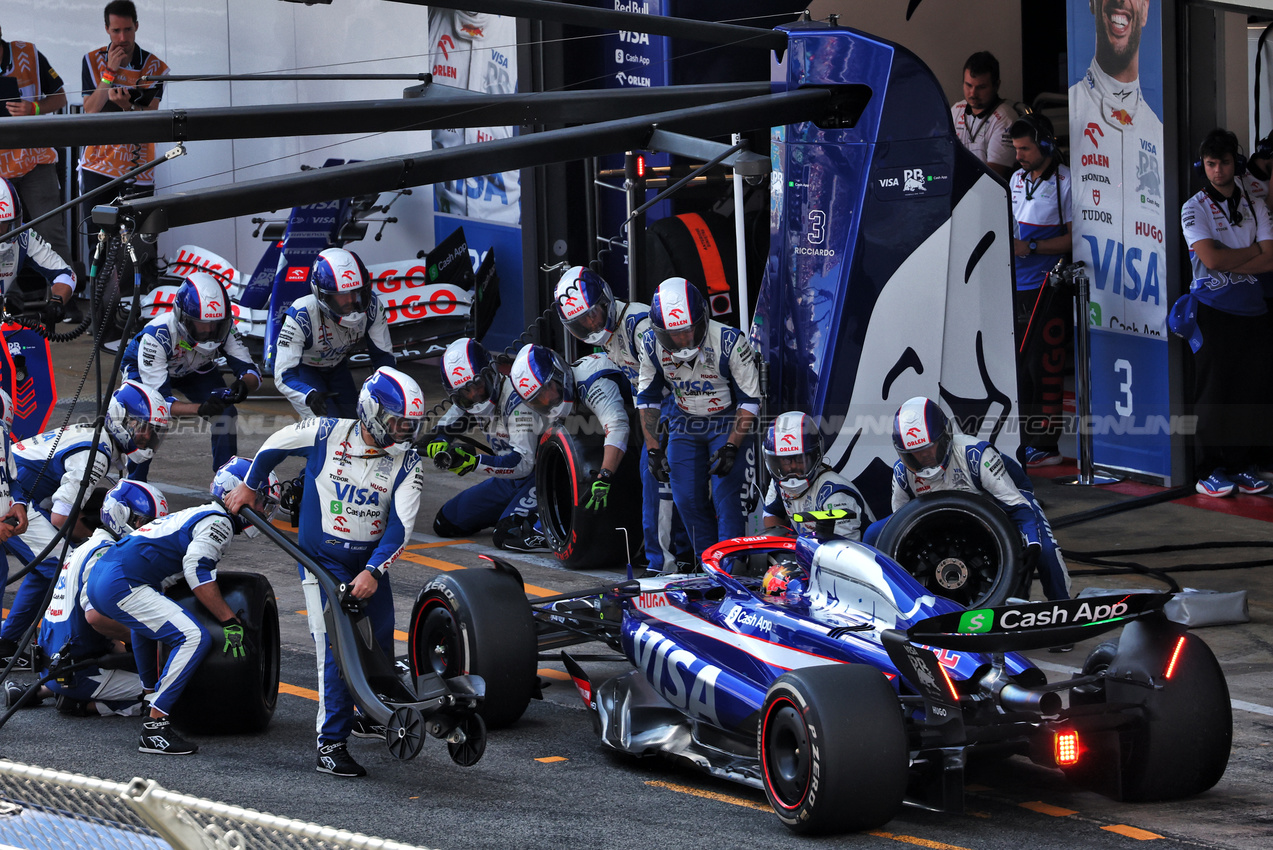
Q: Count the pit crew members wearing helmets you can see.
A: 14